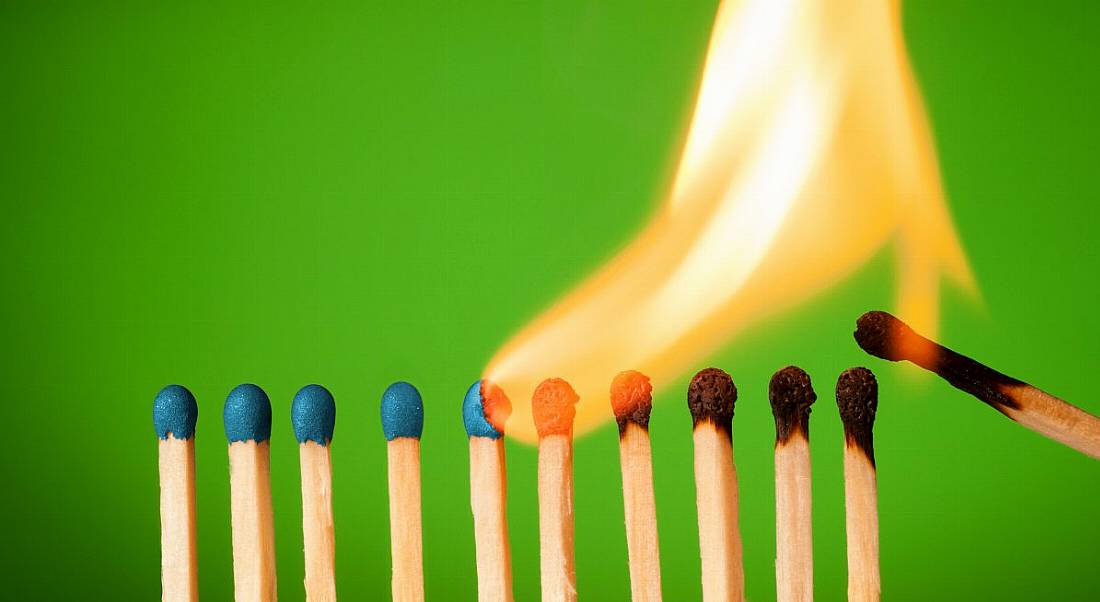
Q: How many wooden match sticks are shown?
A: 11